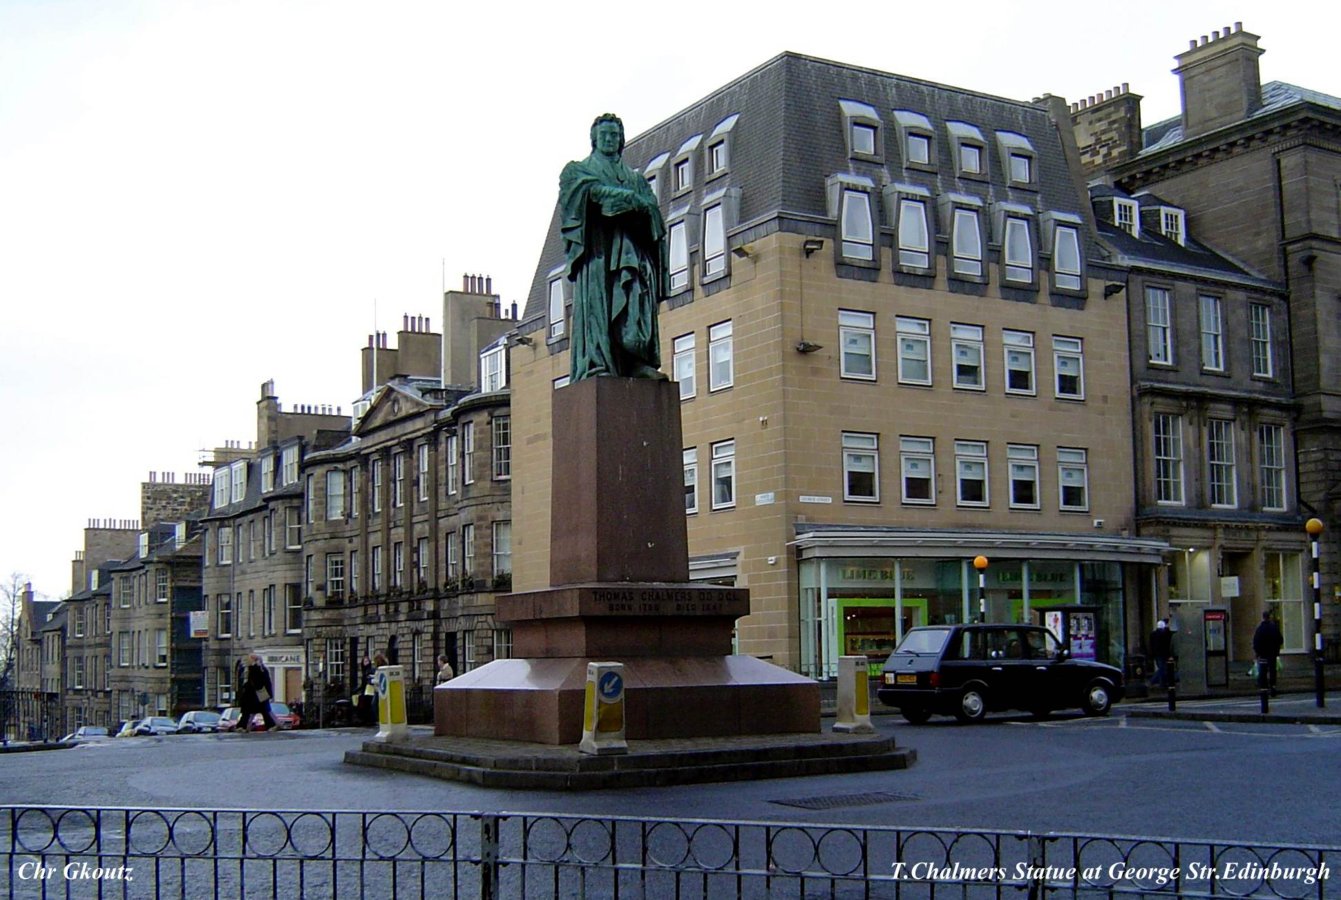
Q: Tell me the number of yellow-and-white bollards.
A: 3